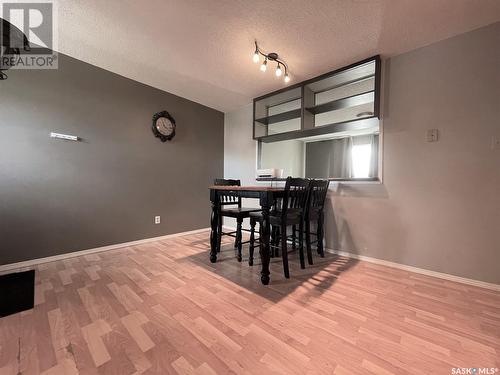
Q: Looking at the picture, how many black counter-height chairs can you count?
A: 3